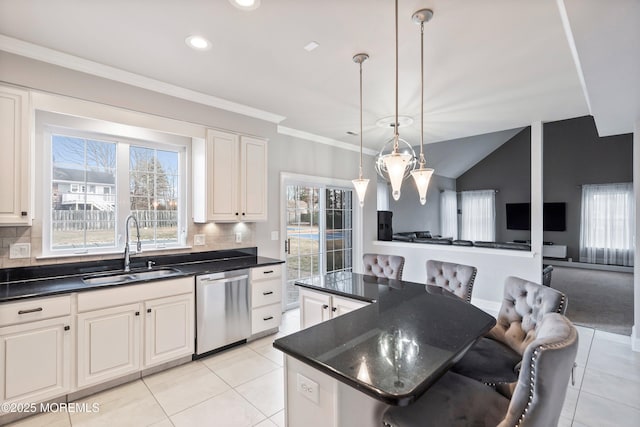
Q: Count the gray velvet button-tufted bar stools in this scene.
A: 4